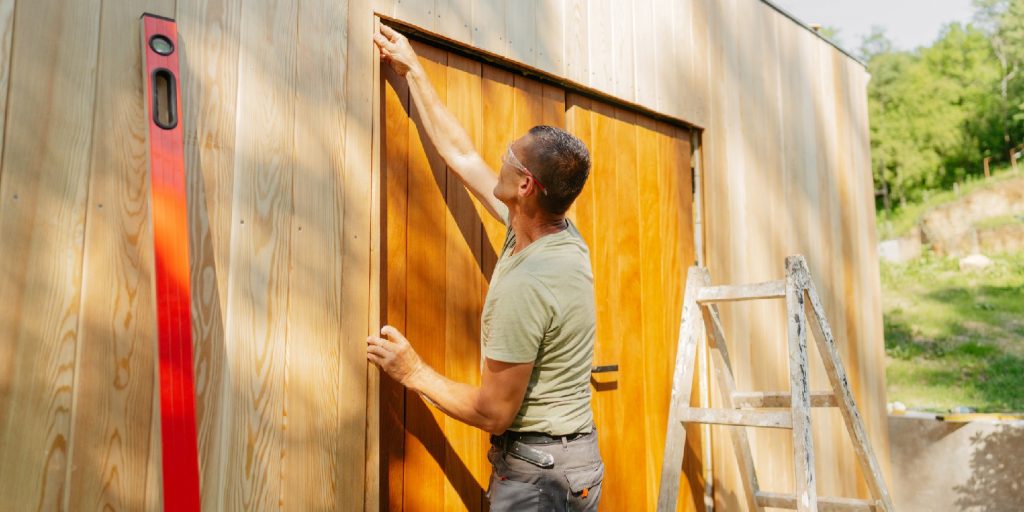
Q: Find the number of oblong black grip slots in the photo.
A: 1